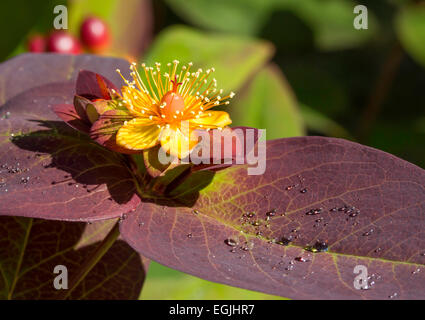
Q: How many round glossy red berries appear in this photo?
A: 3